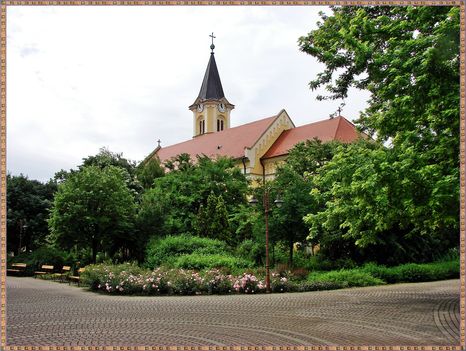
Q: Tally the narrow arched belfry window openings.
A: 4